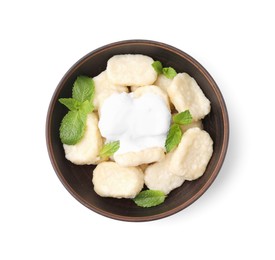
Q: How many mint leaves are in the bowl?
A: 10